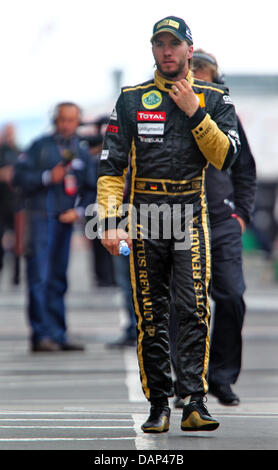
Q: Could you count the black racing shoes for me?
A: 2